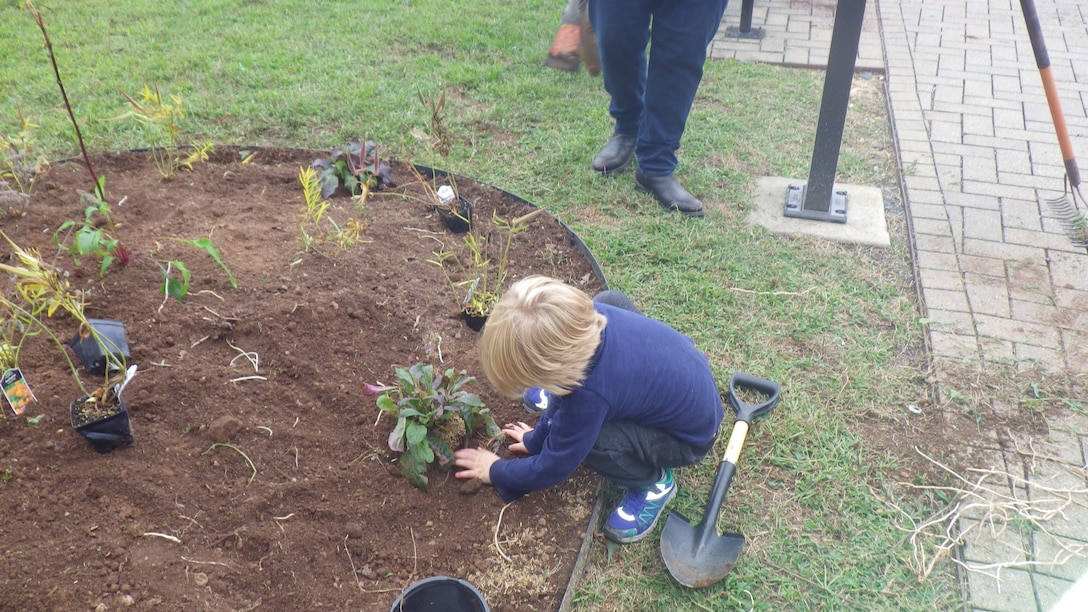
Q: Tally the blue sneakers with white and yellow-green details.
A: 2